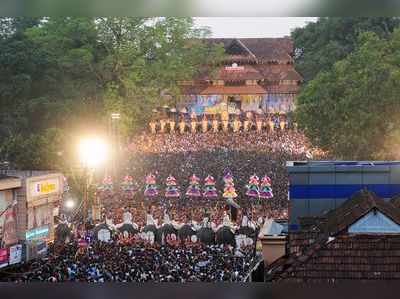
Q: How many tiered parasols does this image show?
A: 9